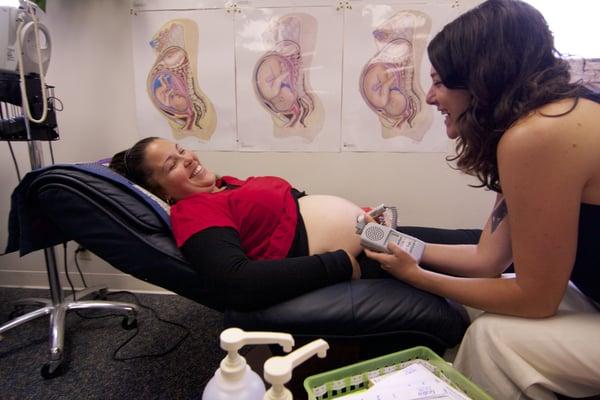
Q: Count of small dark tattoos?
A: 1